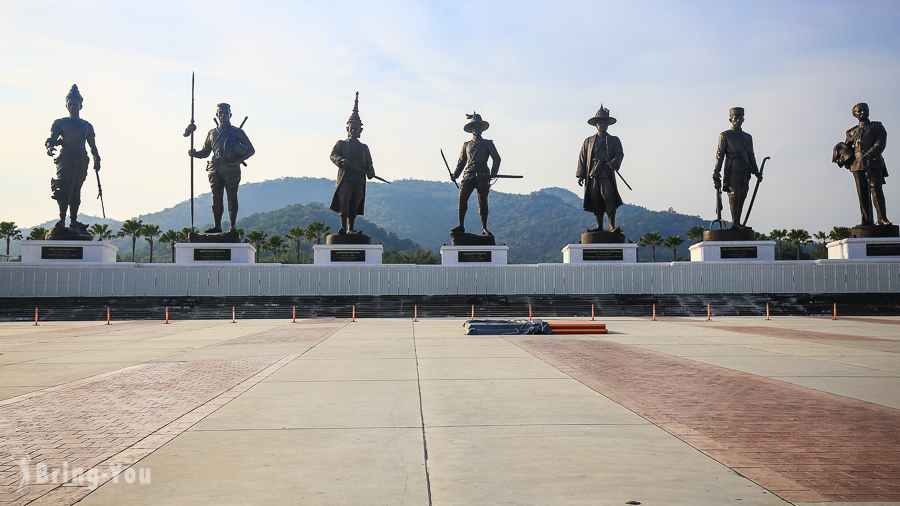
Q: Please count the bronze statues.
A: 7